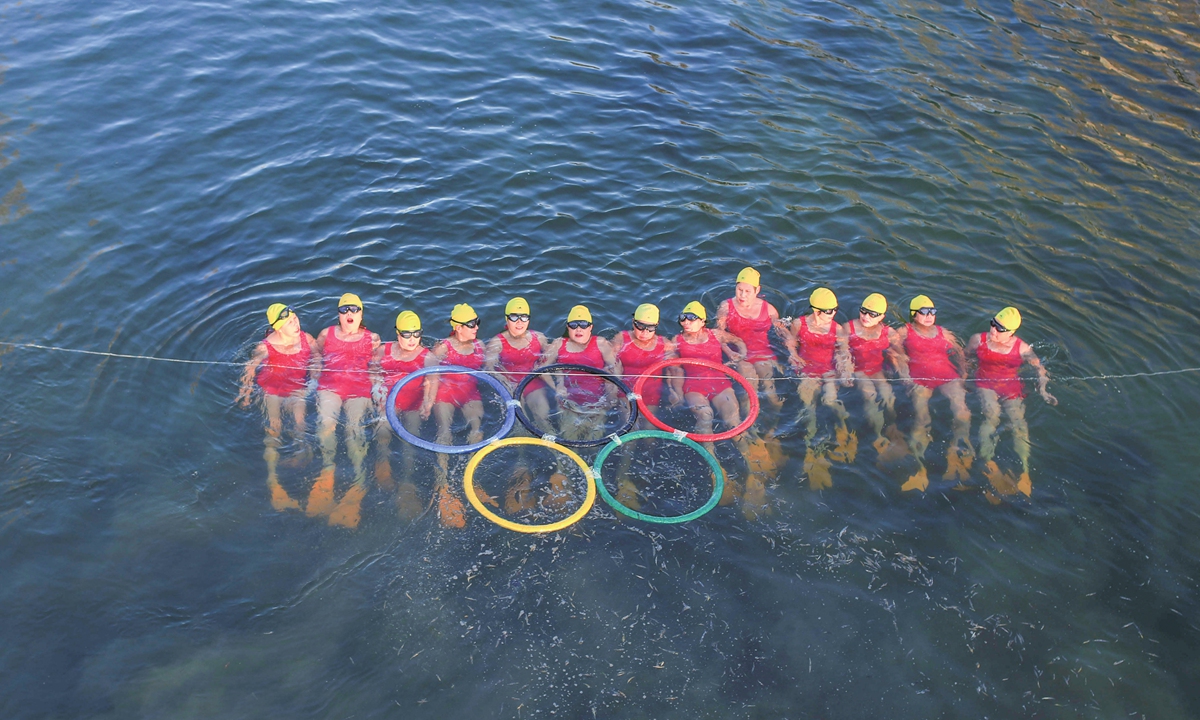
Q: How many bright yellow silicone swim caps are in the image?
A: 13